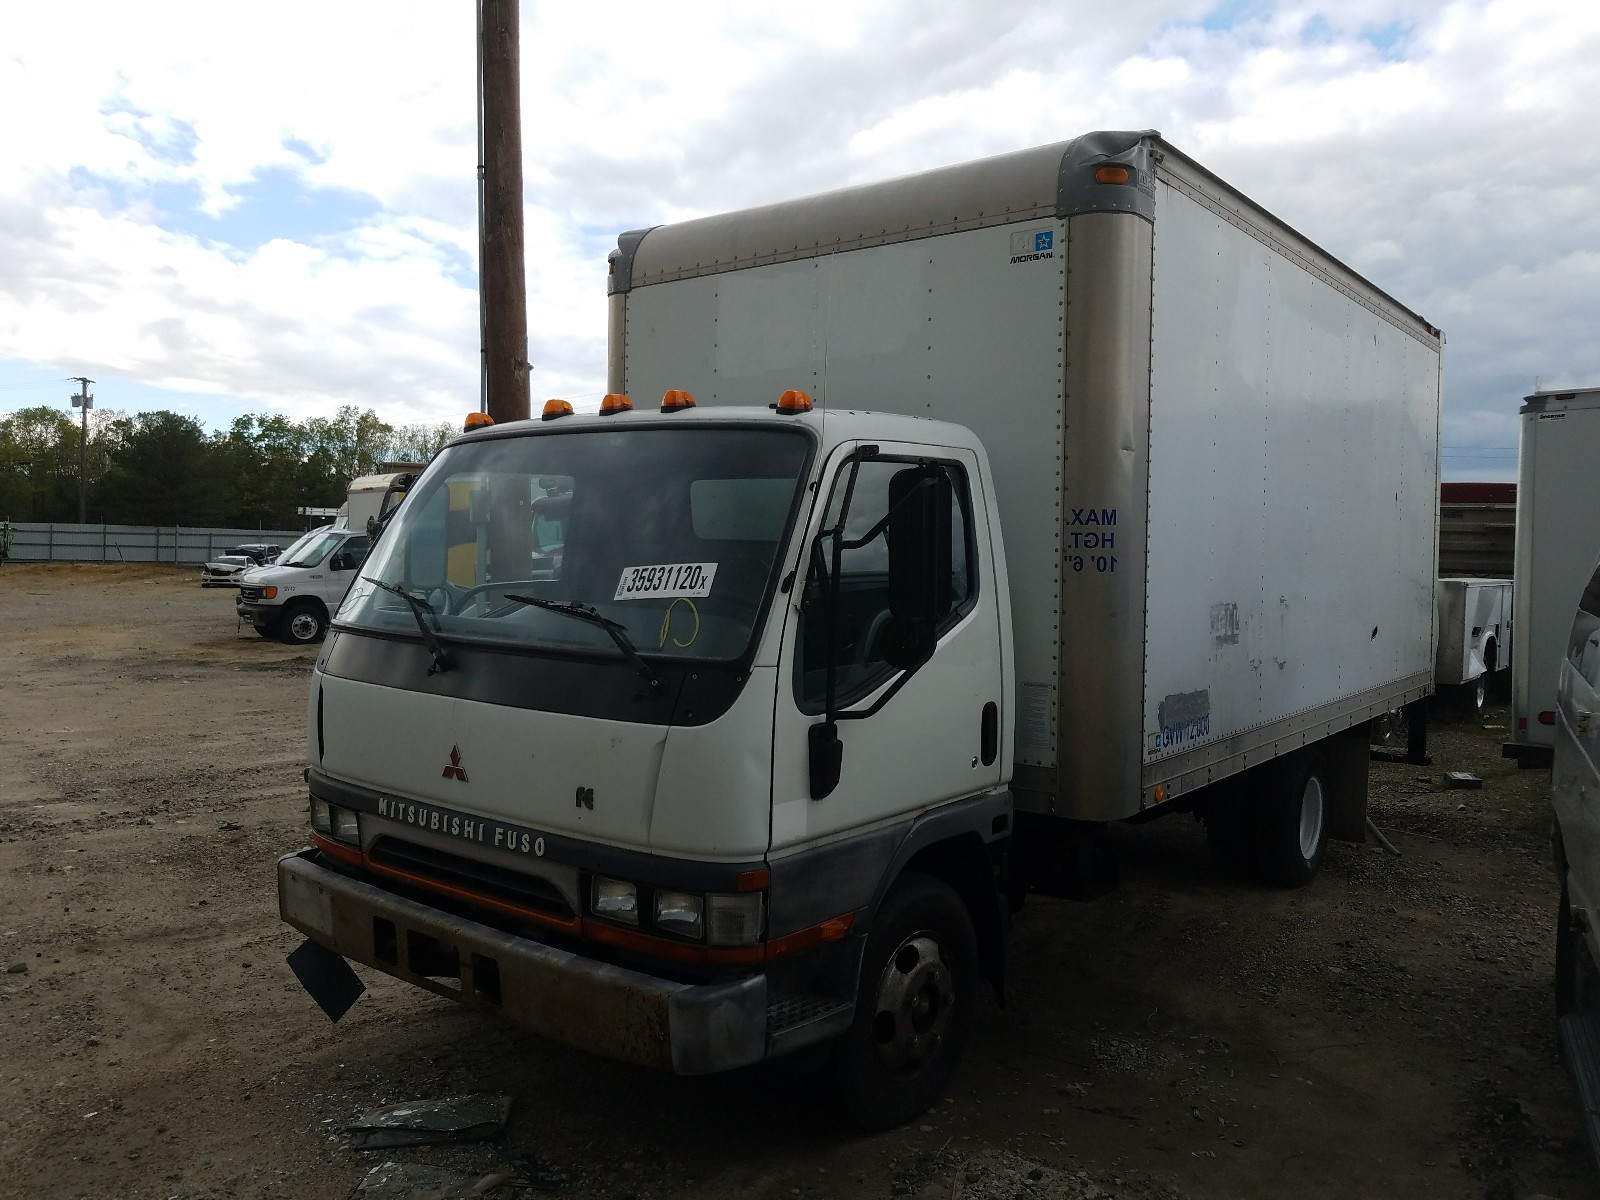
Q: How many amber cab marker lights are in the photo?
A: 5